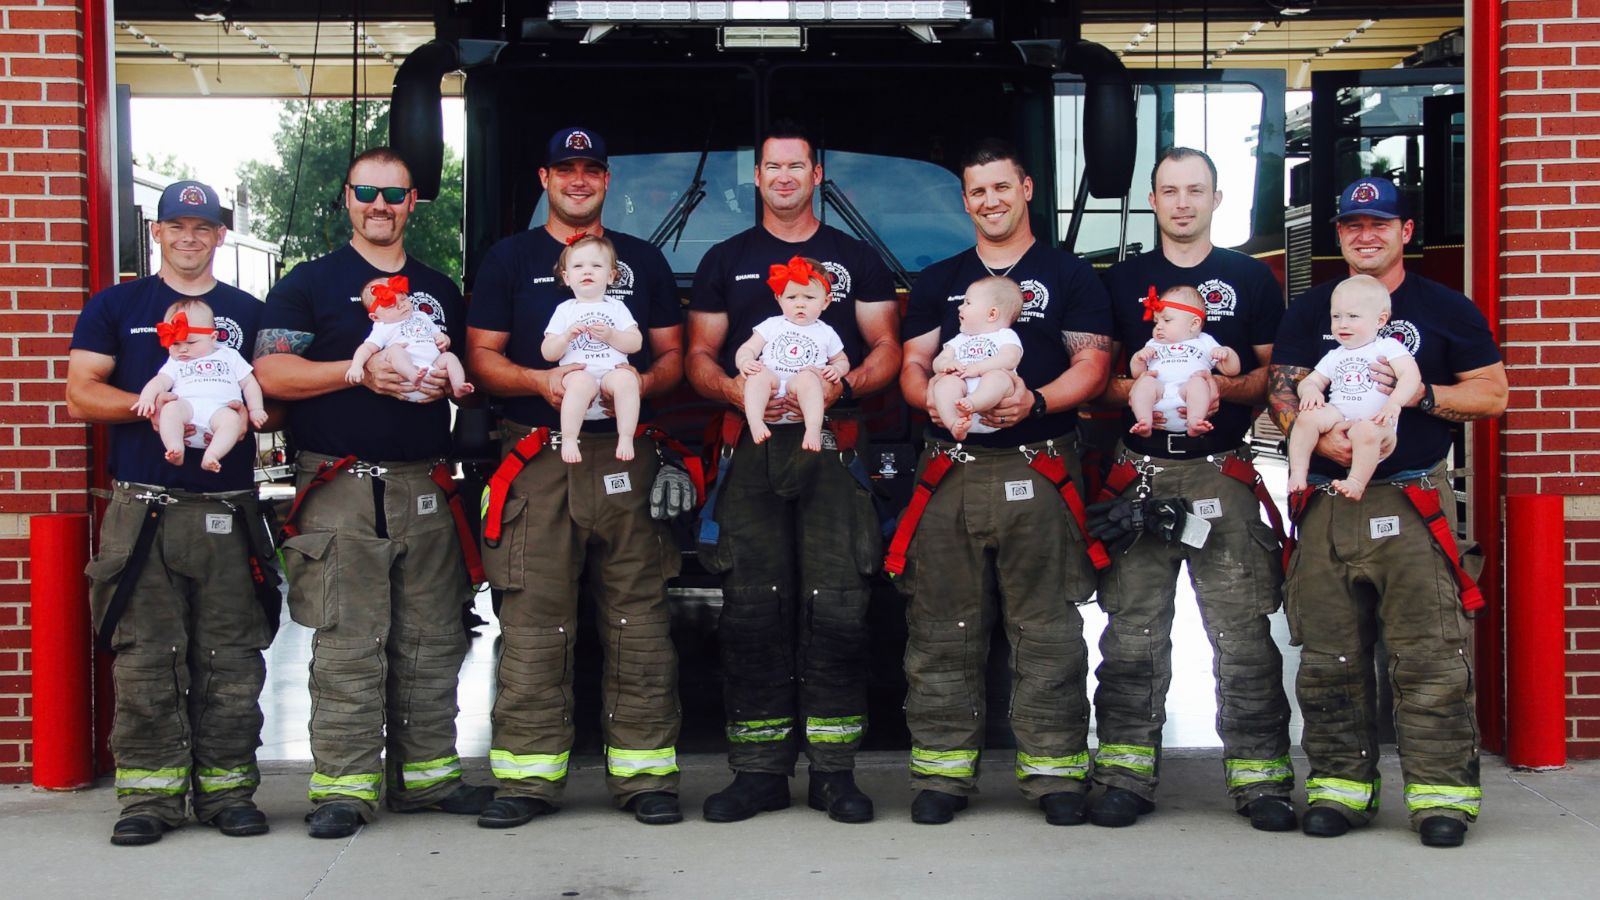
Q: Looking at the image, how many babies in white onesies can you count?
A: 7